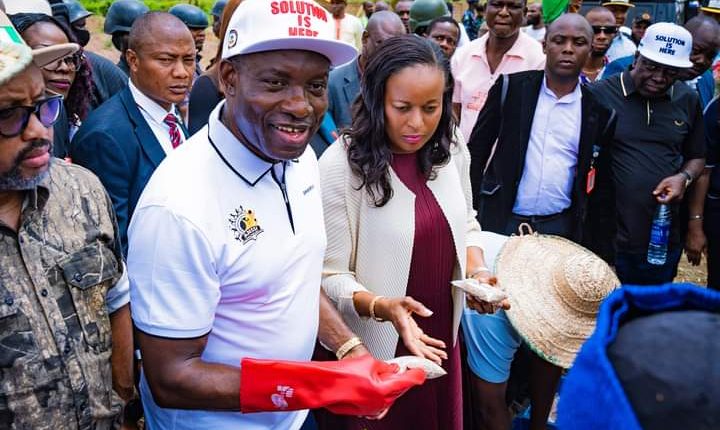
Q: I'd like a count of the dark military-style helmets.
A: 5